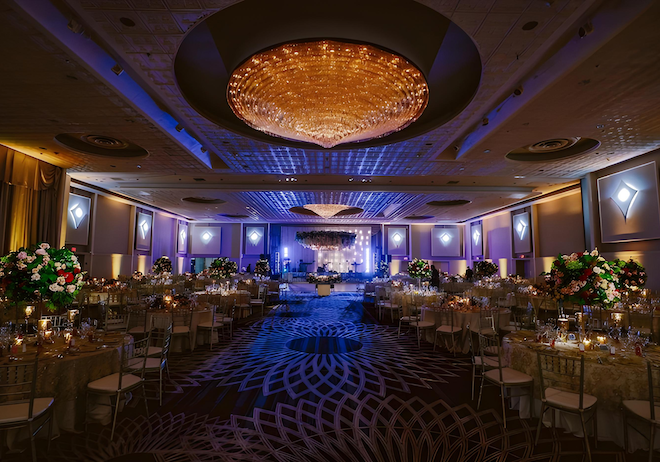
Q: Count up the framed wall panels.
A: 10